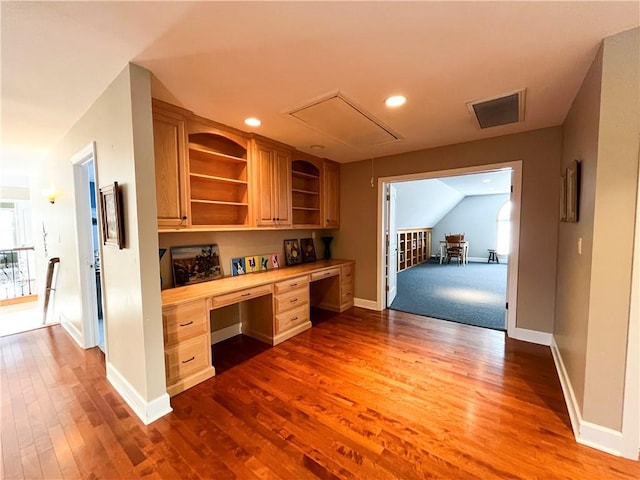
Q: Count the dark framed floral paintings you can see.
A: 2